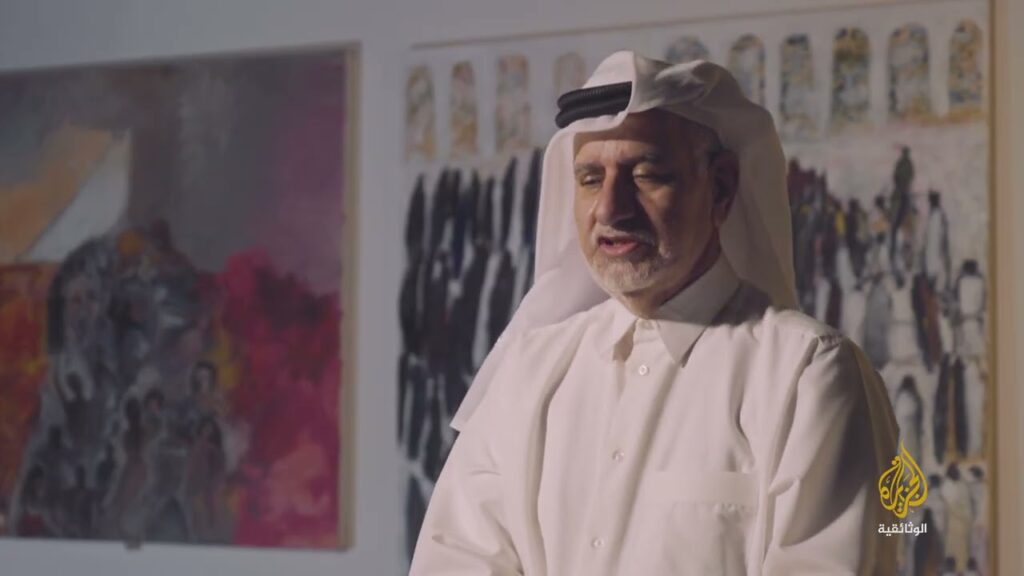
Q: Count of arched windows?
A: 10